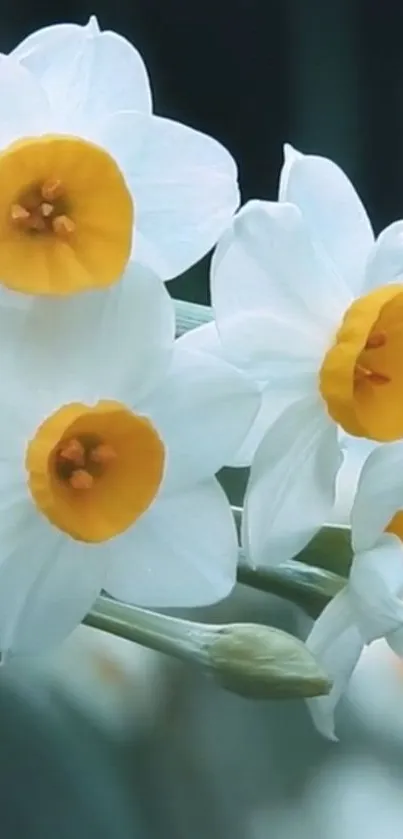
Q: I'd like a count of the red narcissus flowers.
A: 0